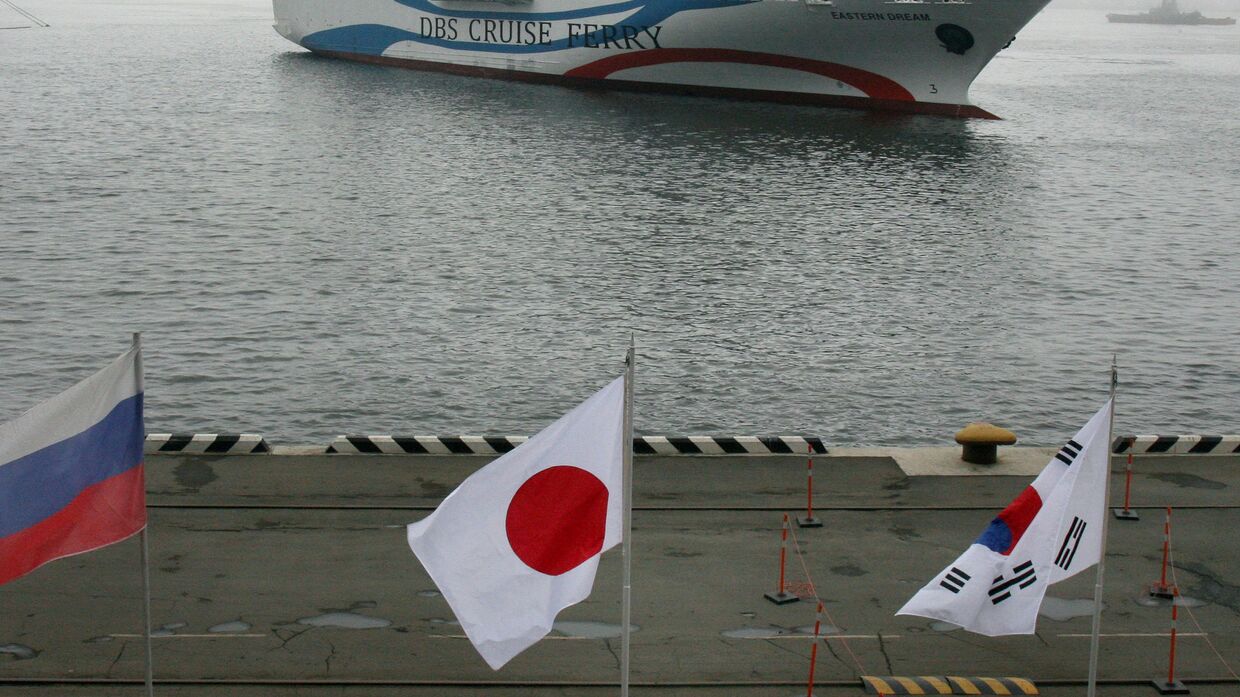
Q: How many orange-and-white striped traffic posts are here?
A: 6